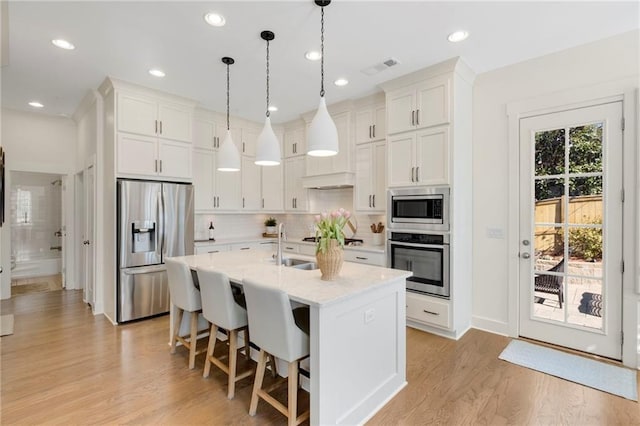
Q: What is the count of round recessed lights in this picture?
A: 8